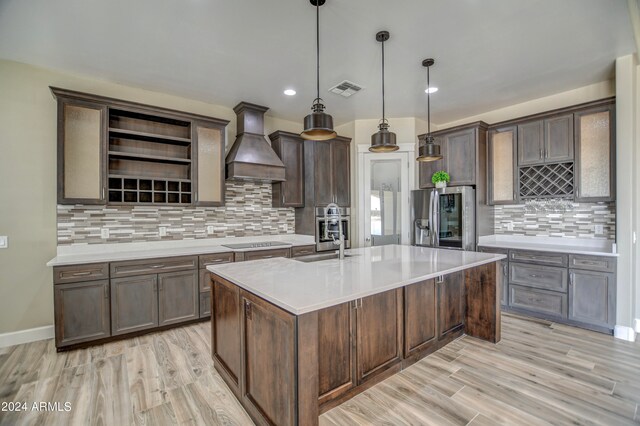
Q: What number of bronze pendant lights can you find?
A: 3